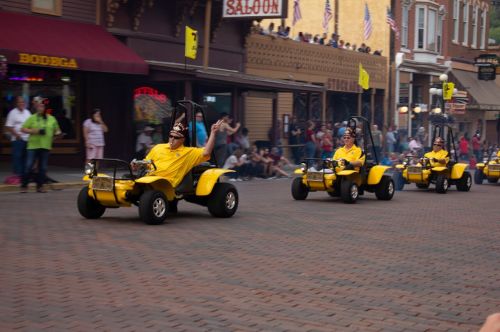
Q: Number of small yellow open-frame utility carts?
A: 4